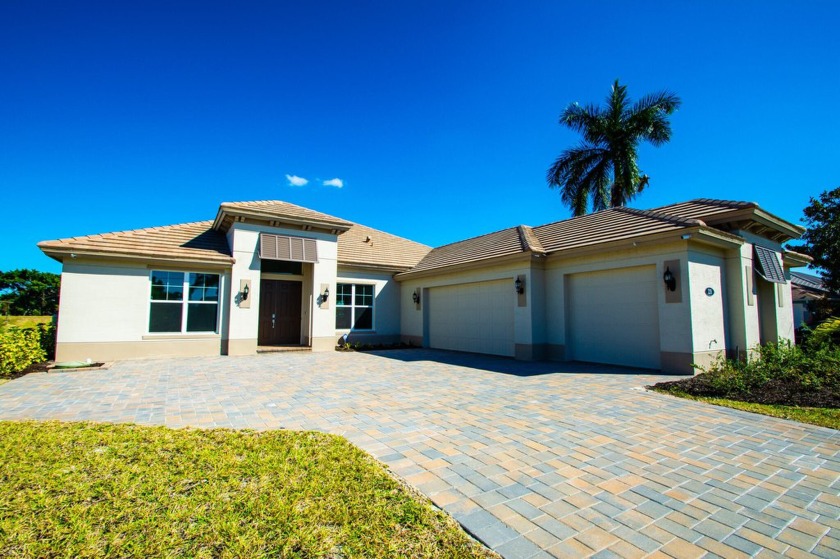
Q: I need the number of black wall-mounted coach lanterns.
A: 5